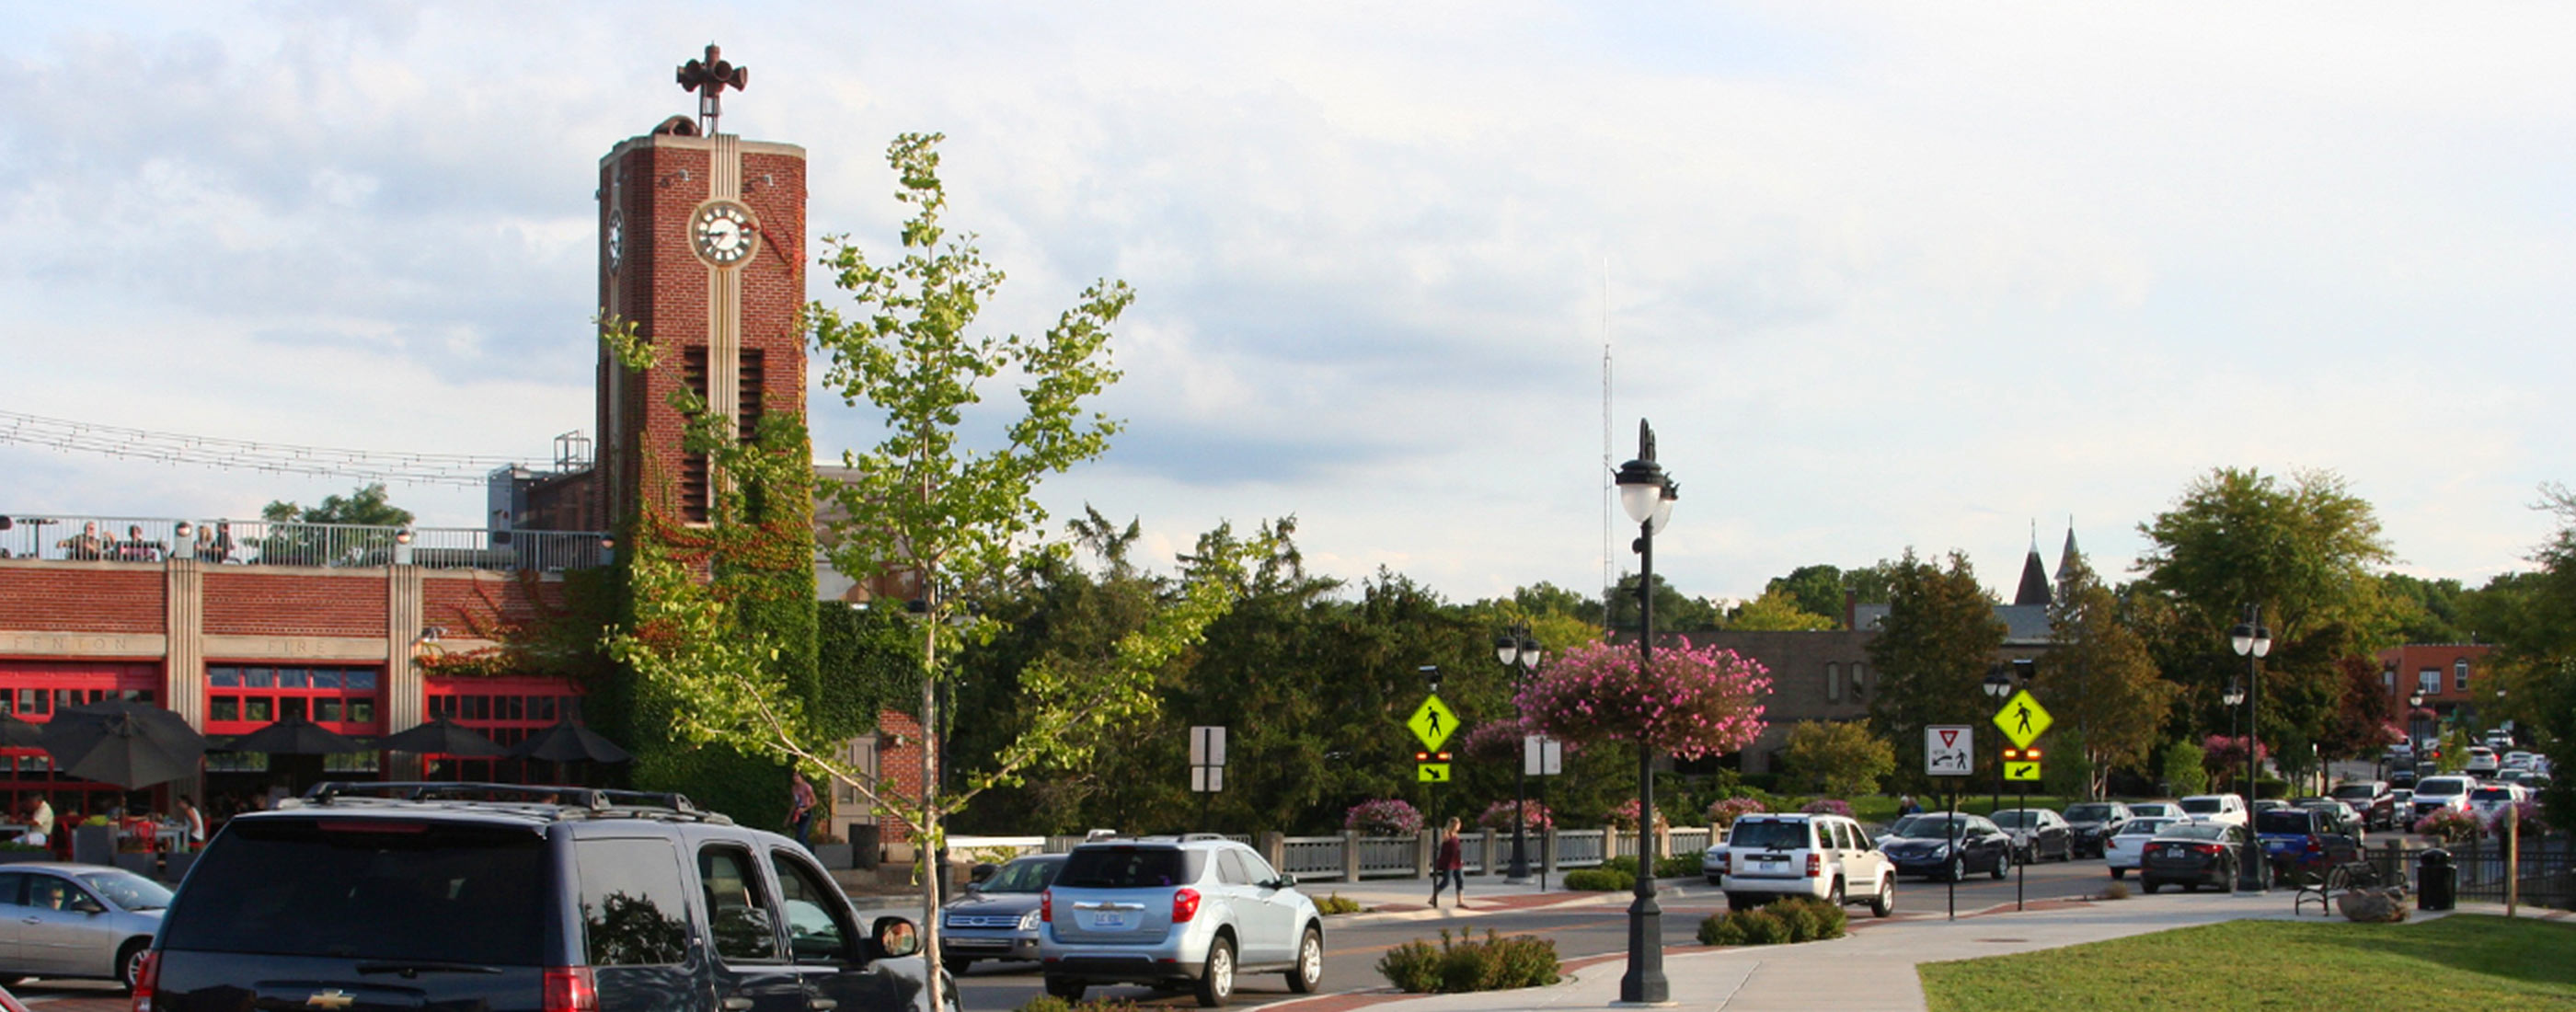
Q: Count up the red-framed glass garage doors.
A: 3